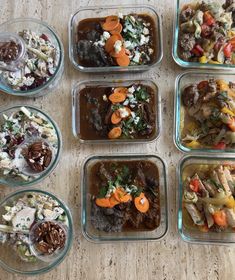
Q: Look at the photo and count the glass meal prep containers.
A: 9